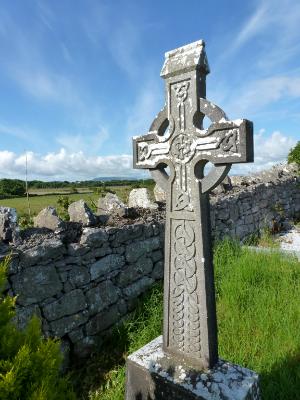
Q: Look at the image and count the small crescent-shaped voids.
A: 4